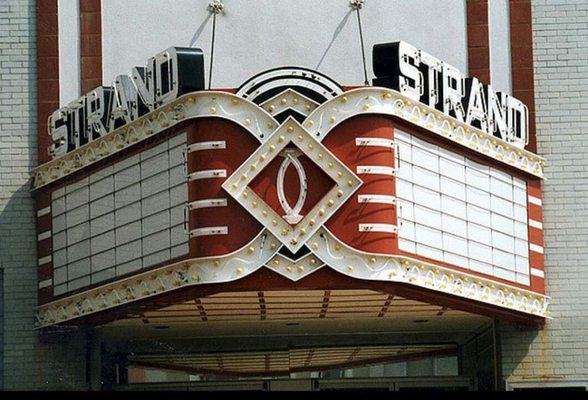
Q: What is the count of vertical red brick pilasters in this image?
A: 4